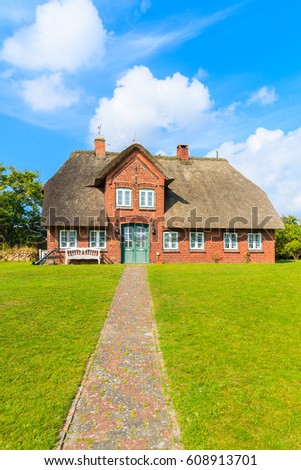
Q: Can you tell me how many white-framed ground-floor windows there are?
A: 6